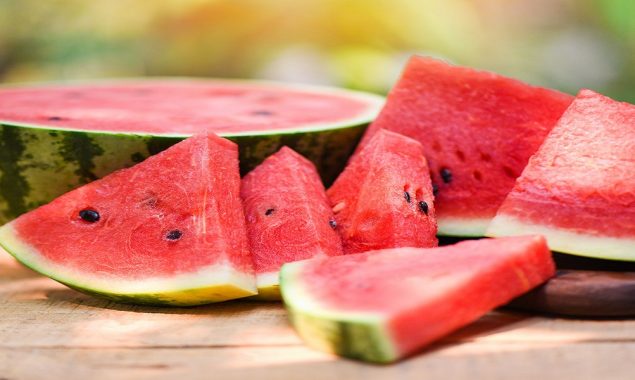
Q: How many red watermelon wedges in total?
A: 6